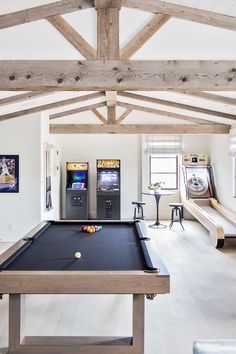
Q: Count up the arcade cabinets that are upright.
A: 2